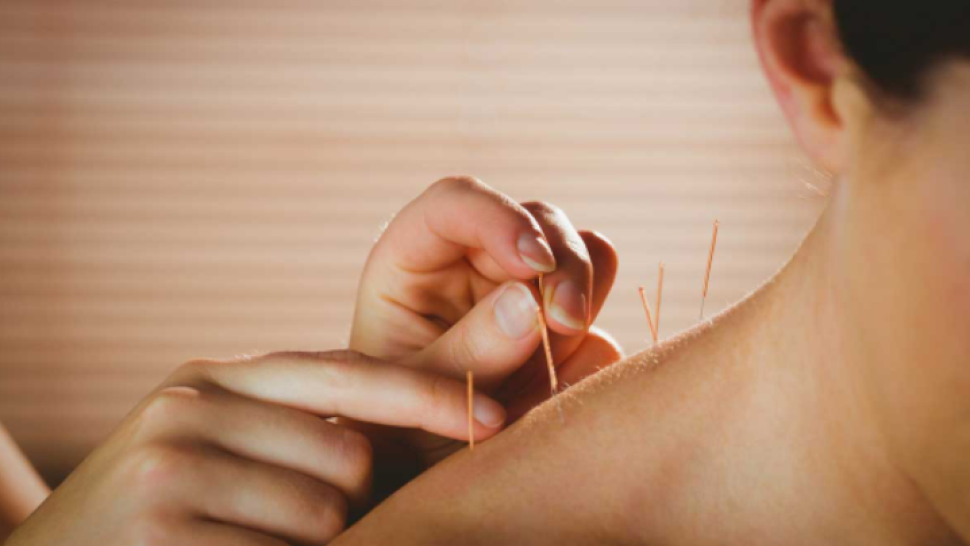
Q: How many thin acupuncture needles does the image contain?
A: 5